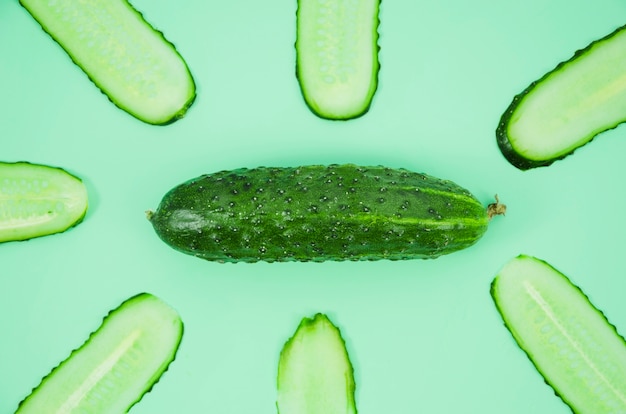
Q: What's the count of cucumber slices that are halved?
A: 7